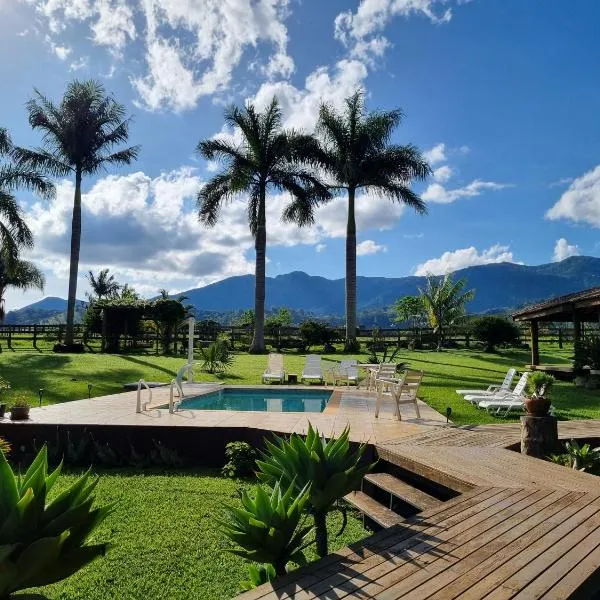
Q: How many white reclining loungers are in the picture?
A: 6